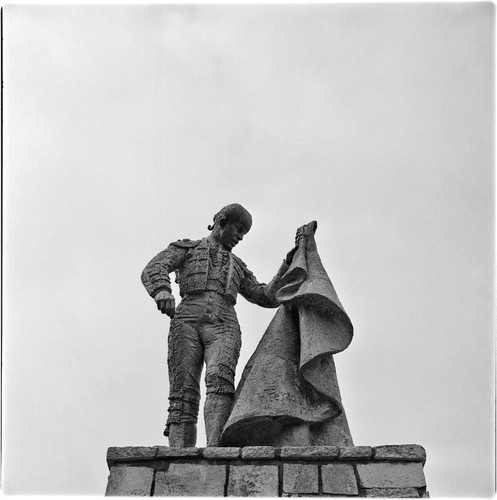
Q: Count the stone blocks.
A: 14